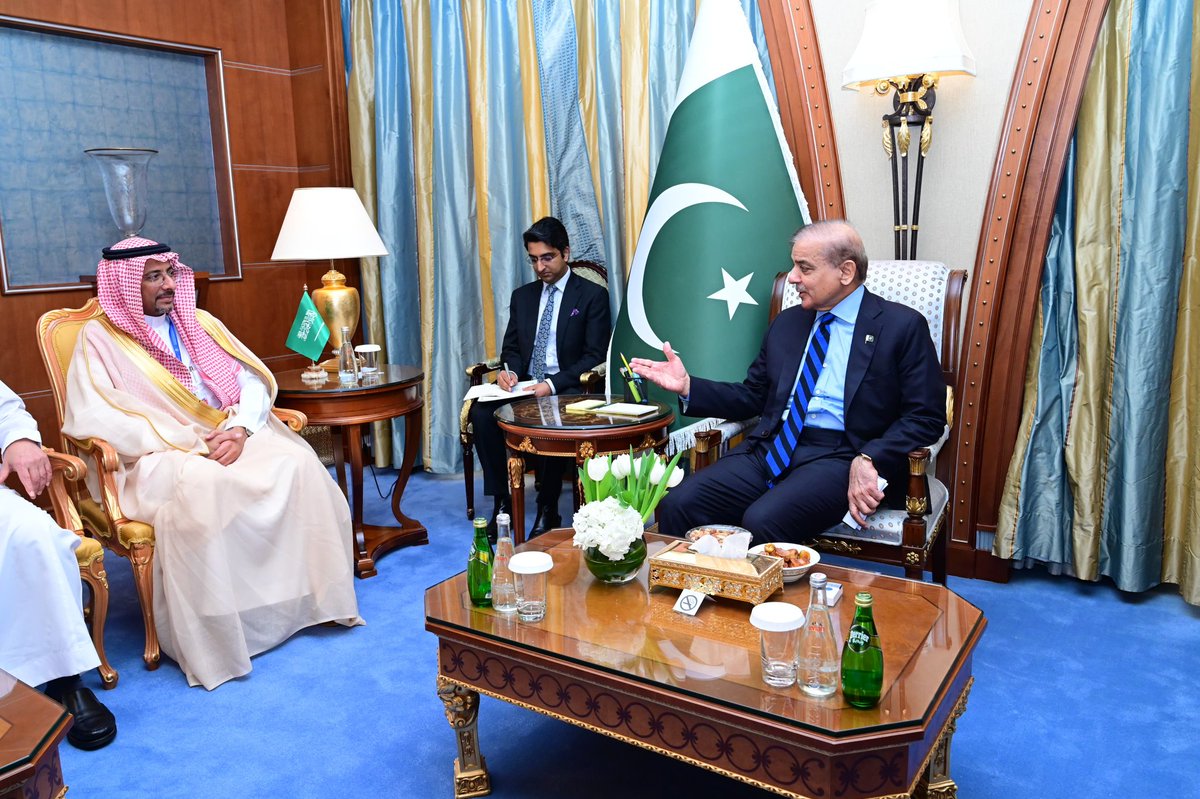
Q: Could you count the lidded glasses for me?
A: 3